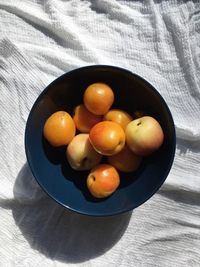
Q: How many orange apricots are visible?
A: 7